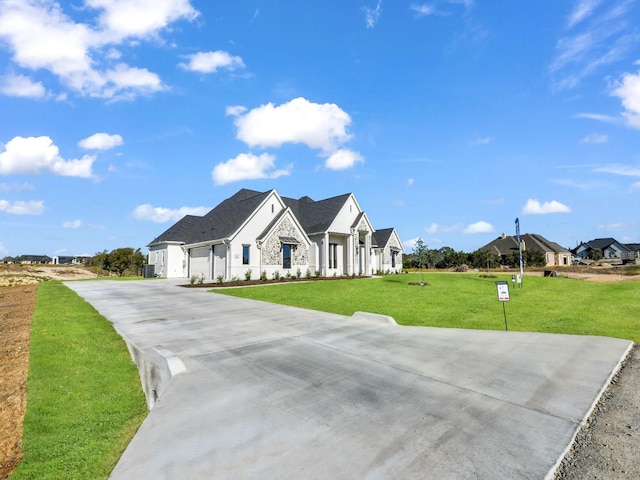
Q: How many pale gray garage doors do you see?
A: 2